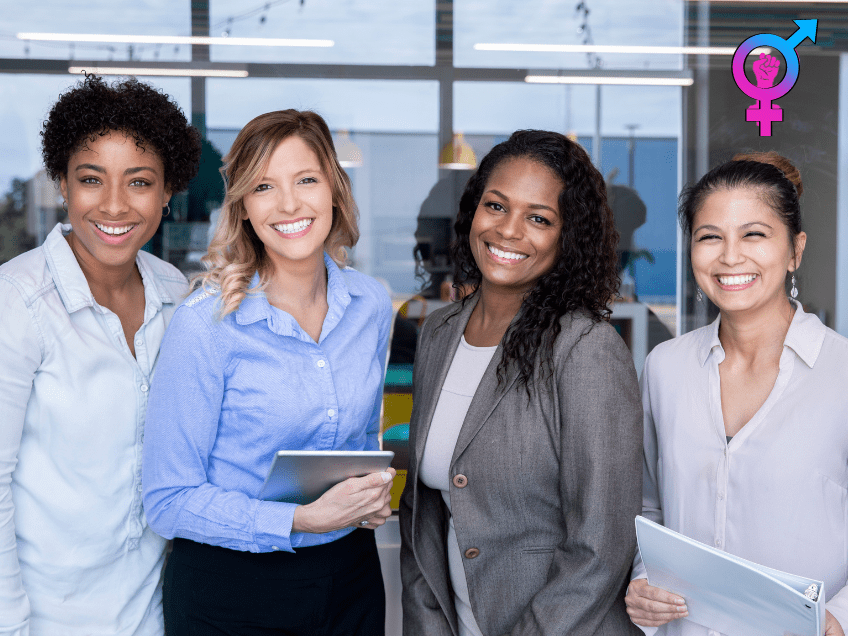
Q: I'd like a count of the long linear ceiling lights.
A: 4